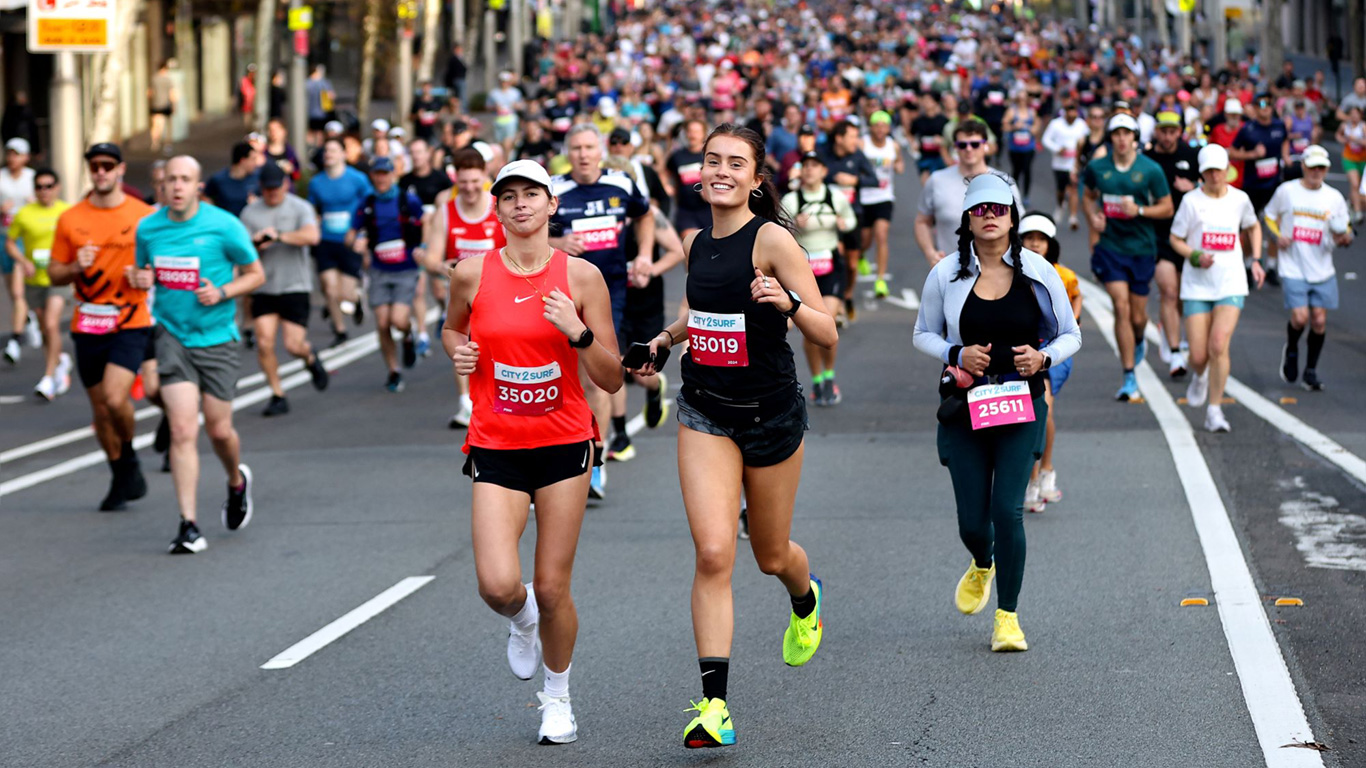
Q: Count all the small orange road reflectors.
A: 6